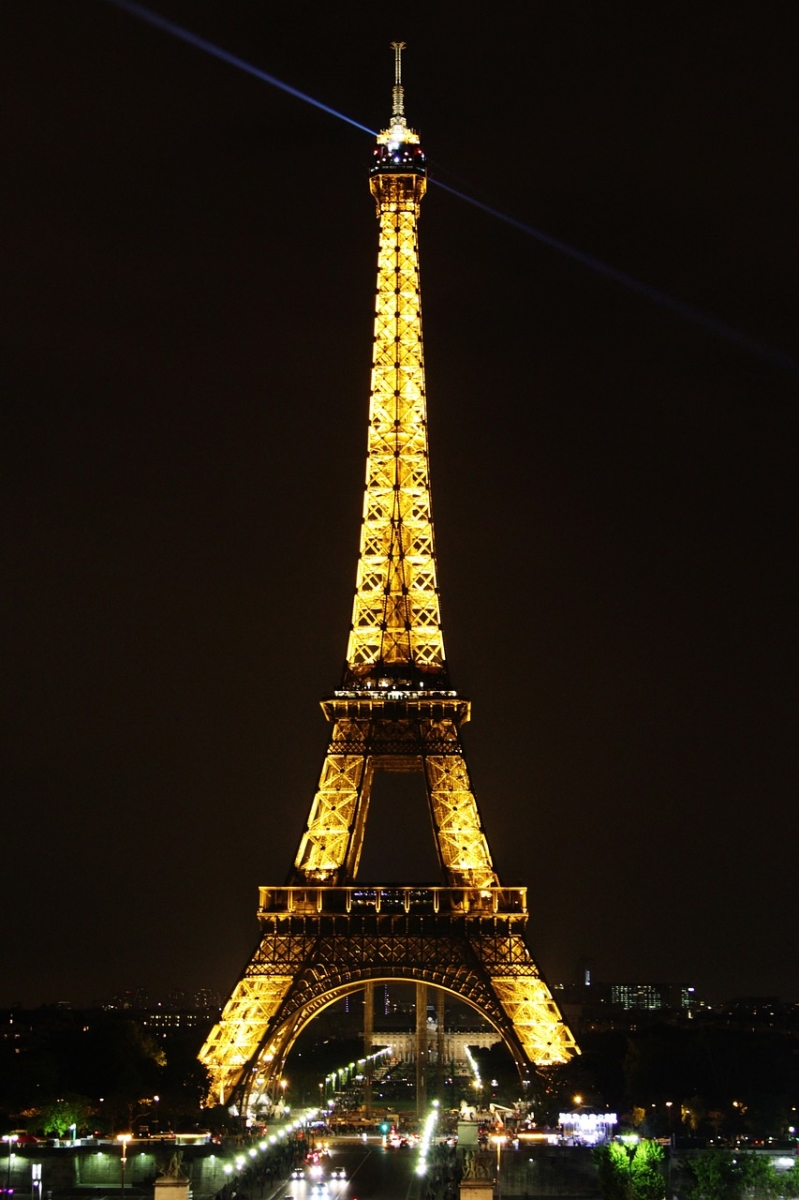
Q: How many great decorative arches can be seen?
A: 1